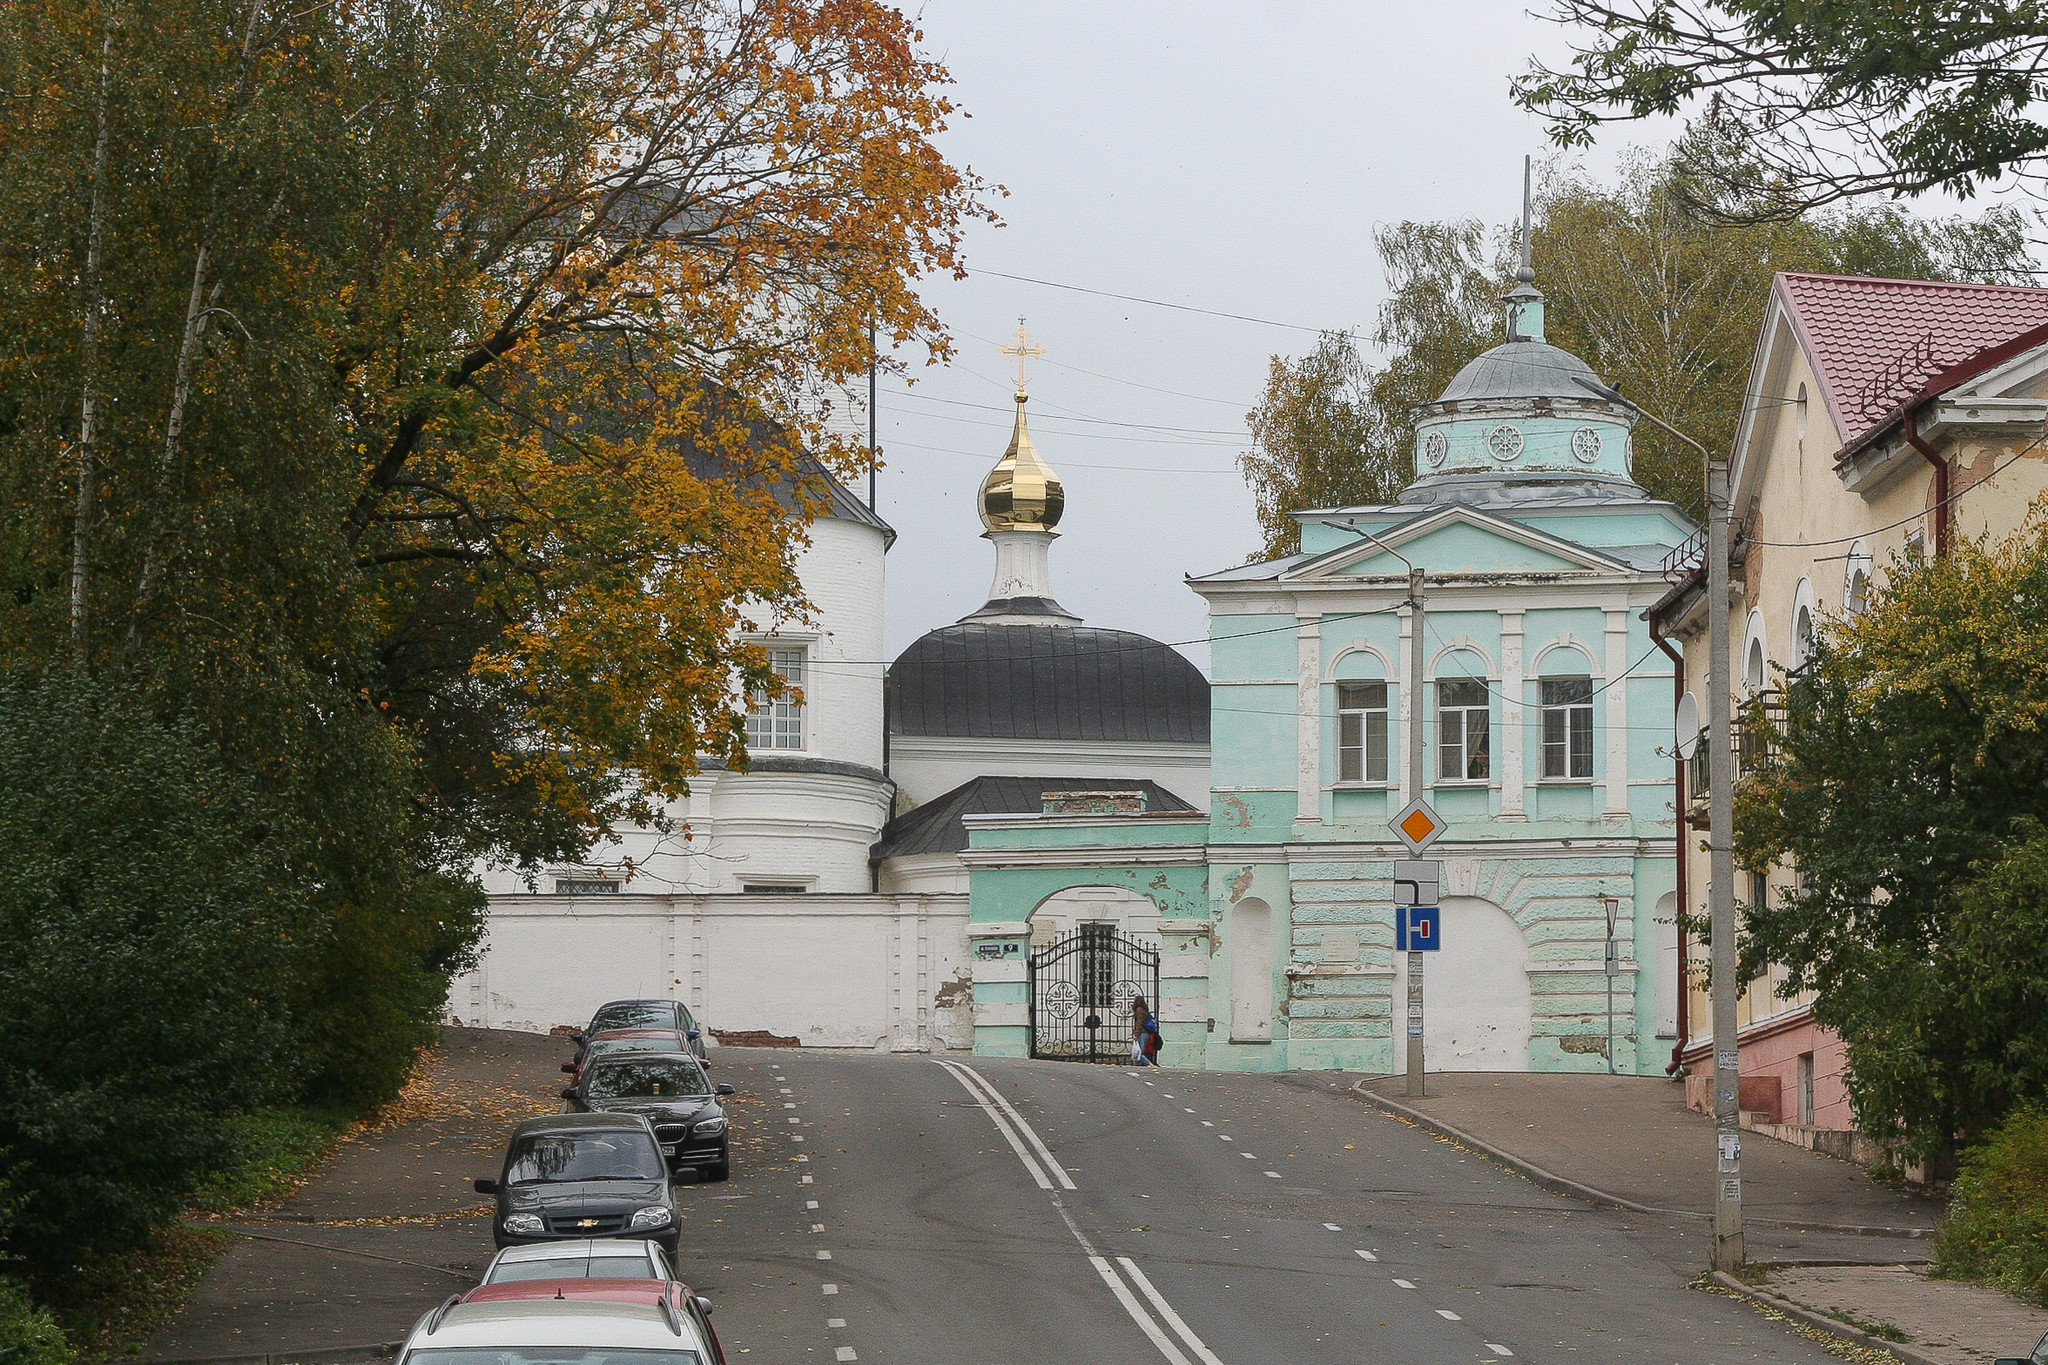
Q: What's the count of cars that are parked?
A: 7